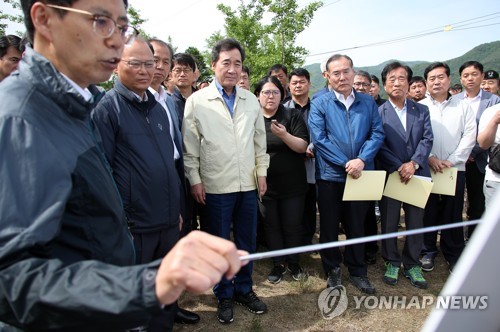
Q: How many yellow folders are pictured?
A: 3